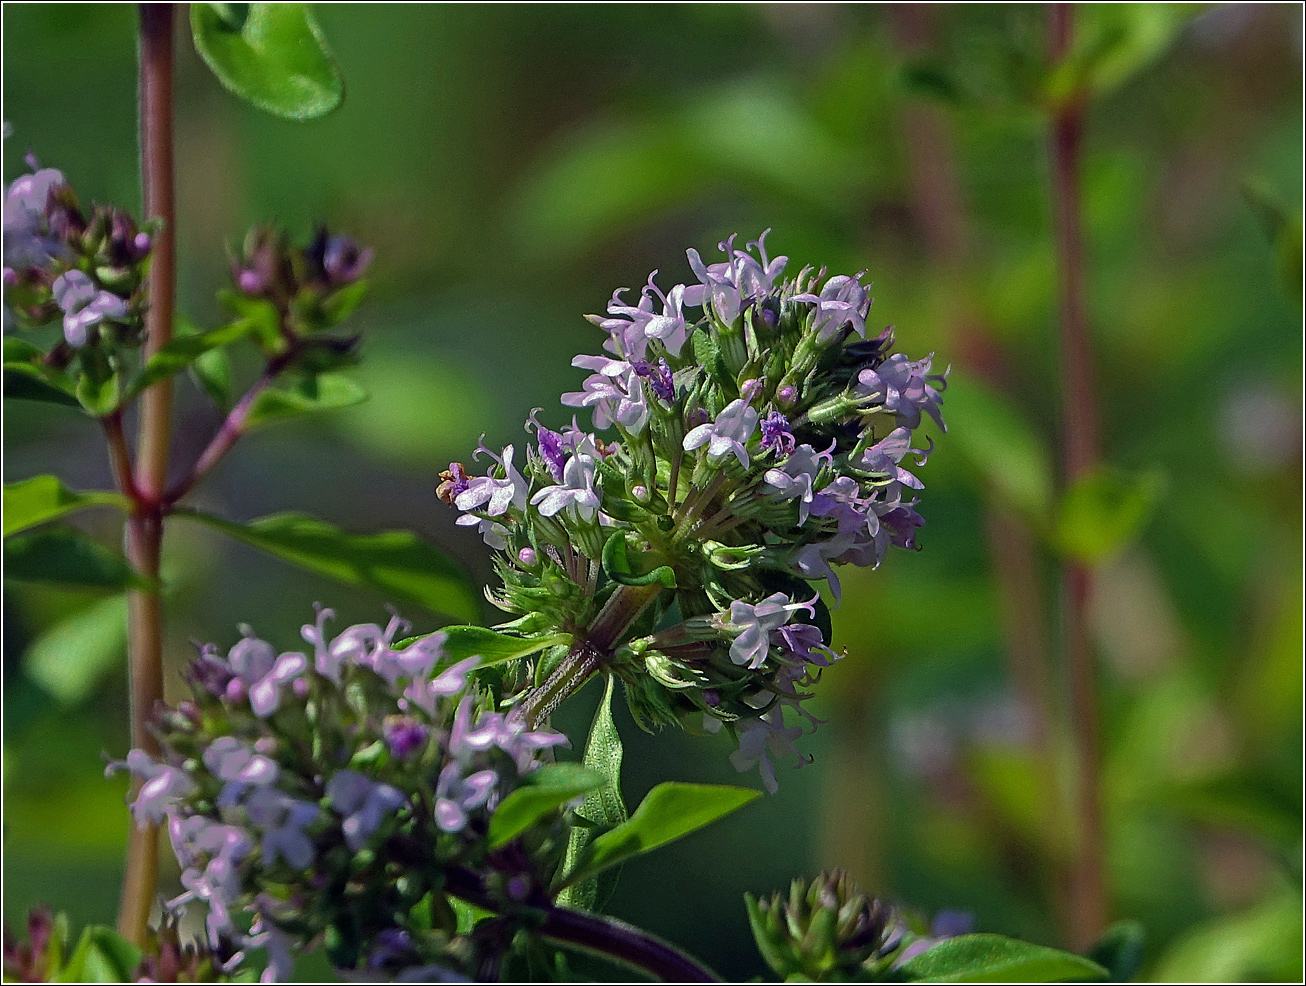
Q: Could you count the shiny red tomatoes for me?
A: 0